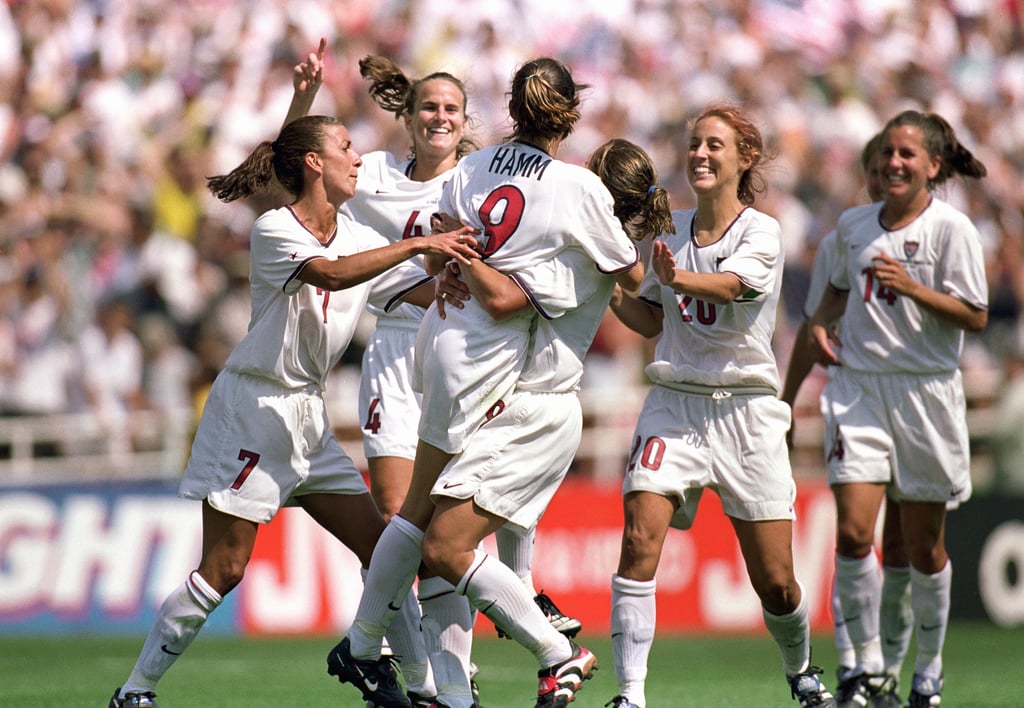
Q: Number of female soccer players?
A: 7